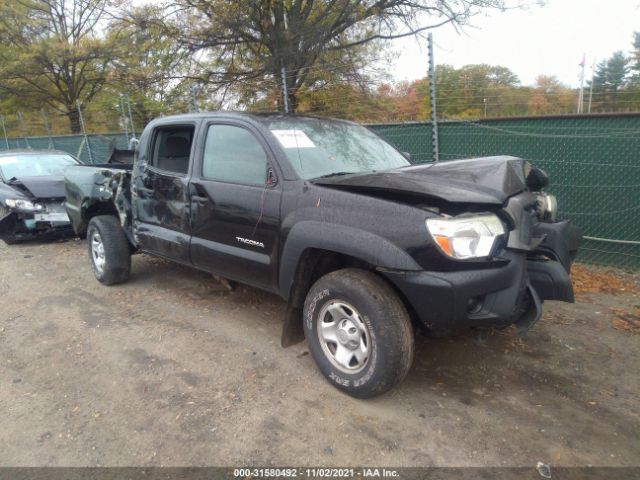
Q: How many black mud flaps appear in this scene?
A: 1